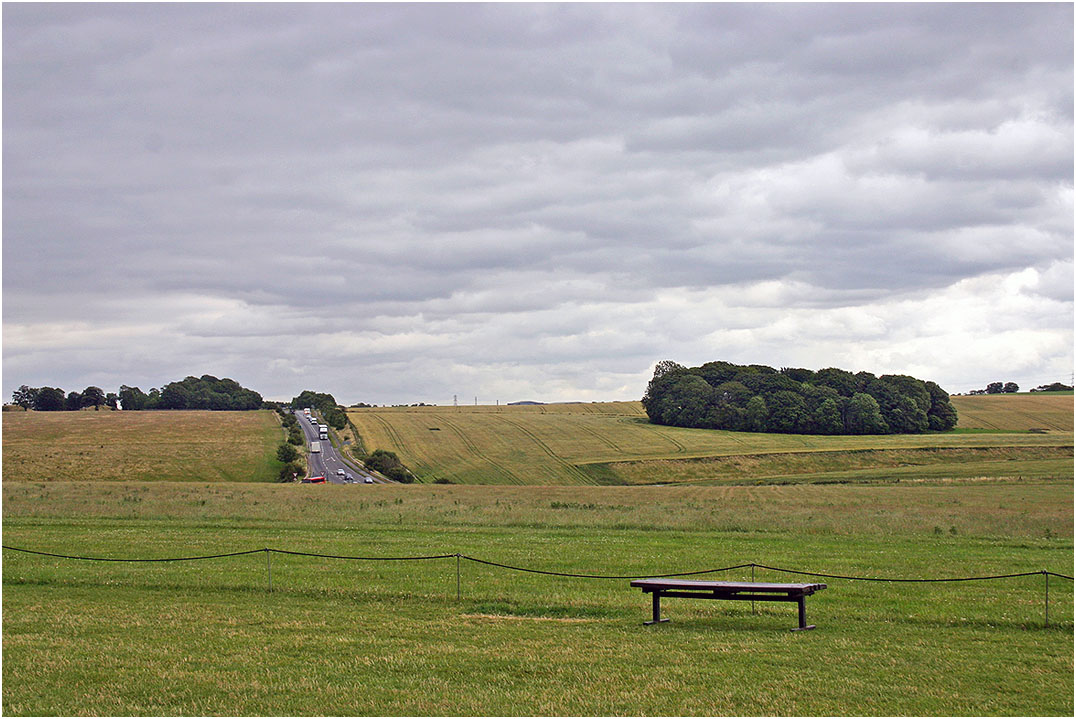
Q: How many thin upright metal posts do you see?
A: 4